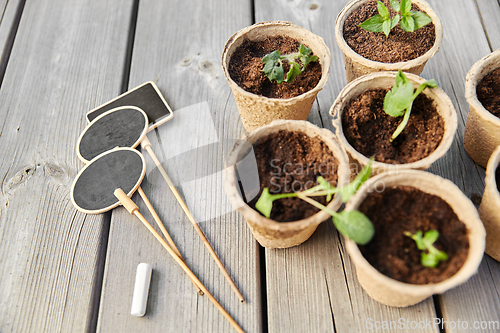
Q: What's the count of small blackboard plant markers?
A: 3